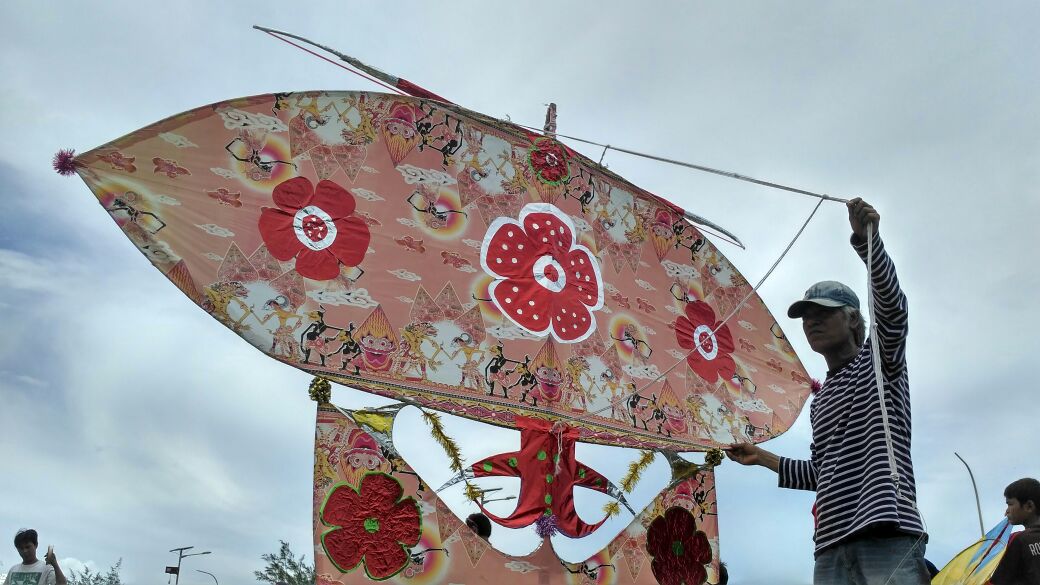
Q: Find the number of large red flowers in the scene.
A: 5